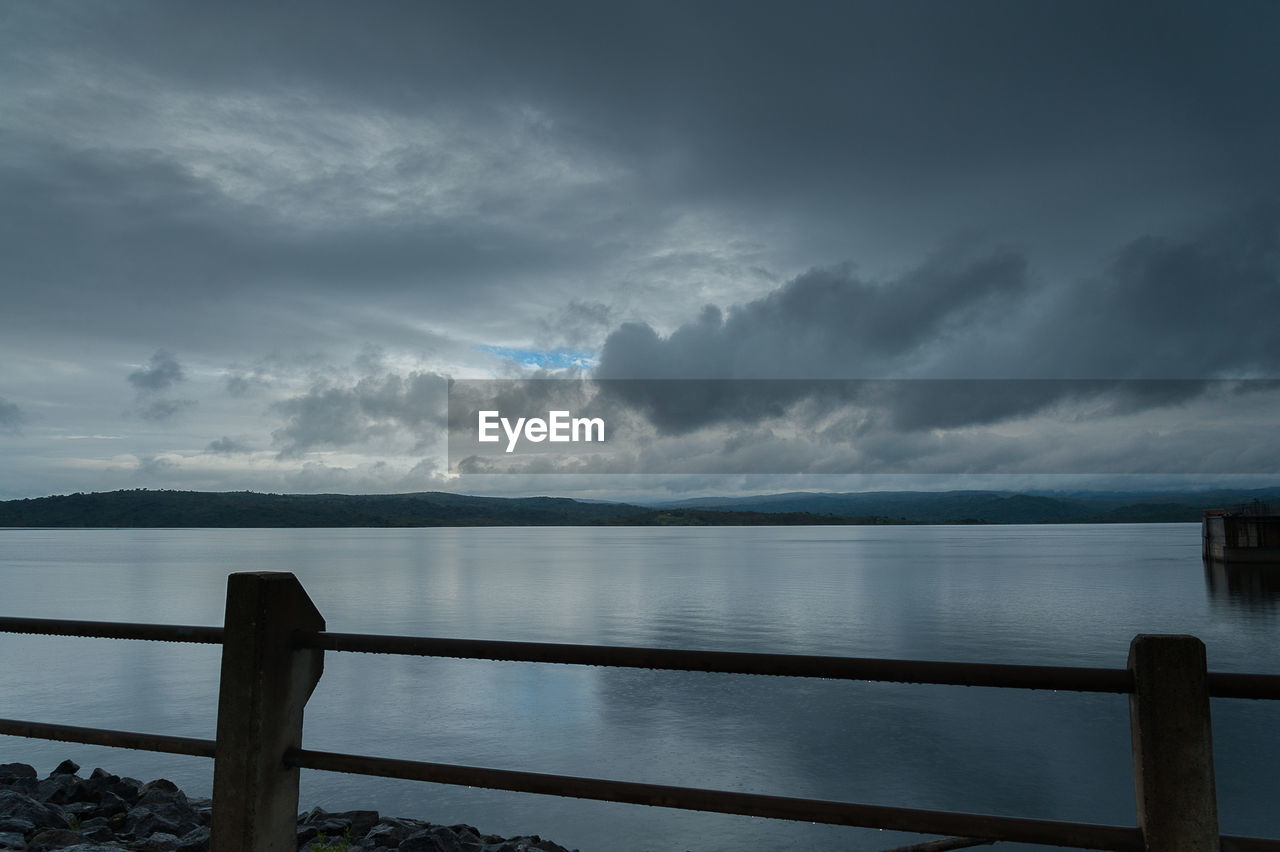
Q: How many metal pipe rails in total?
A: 2